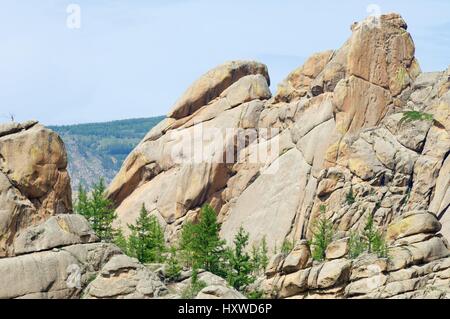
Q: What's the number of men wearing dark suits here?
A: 0